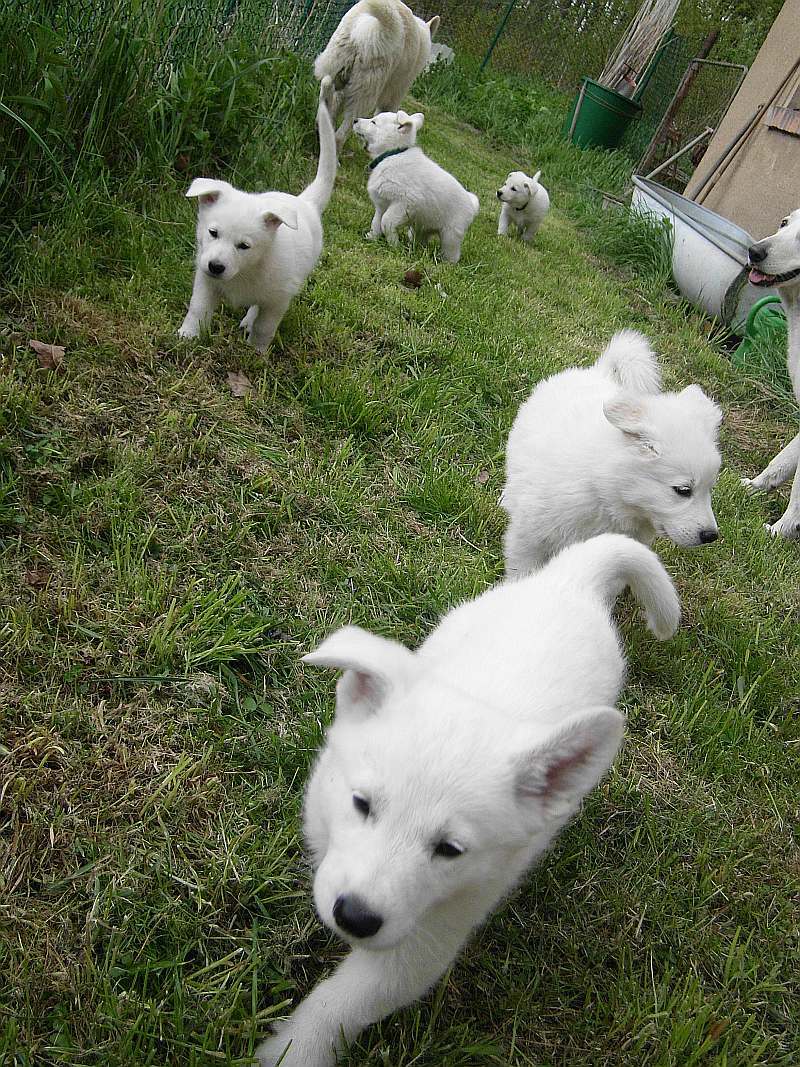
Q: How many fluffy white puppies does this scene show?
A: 5